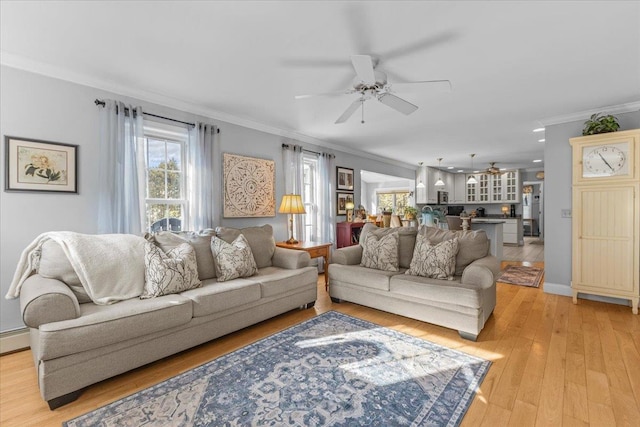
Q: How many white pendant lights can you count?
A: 3